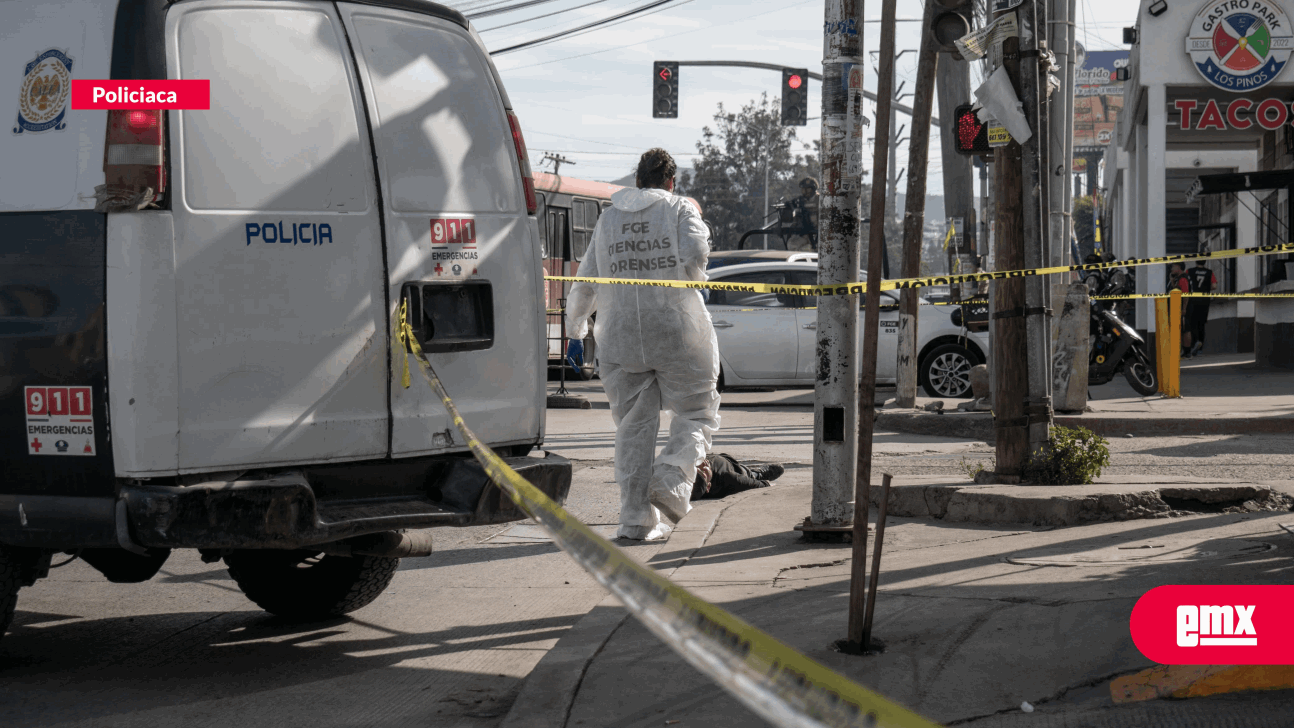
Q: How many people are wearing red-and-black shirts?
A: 2